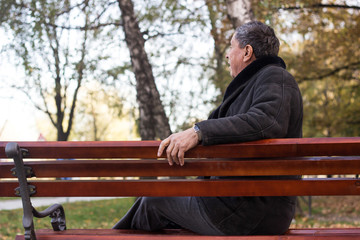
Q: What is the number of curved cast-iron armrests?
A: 1